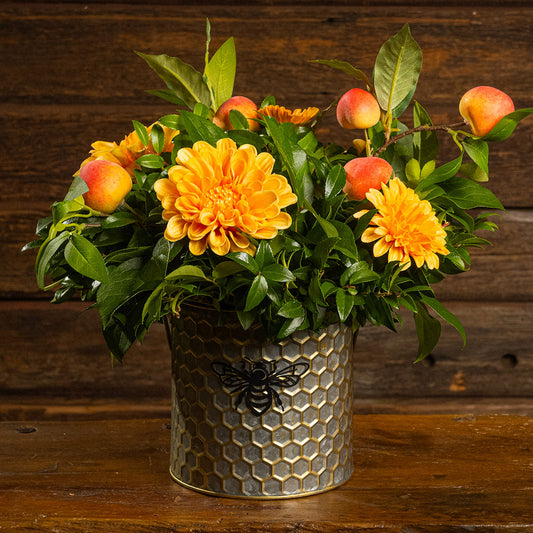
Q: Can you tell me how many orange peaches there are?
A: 5